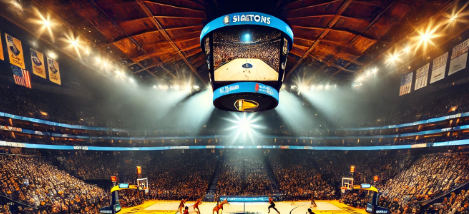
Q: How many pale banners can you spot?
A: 4